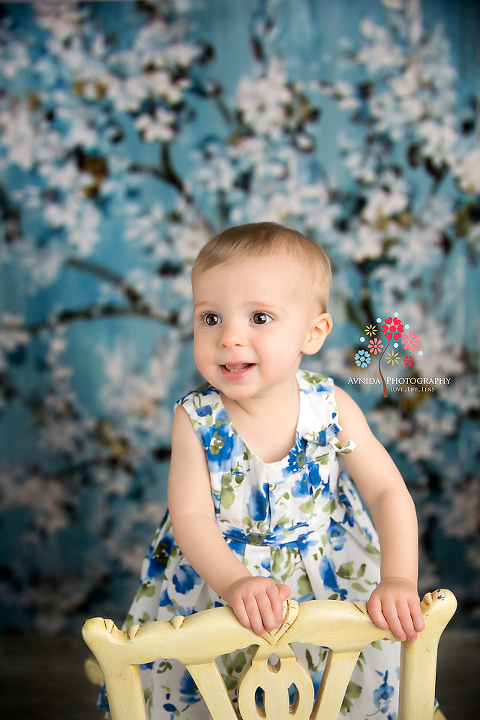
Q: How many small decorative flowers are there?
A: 7